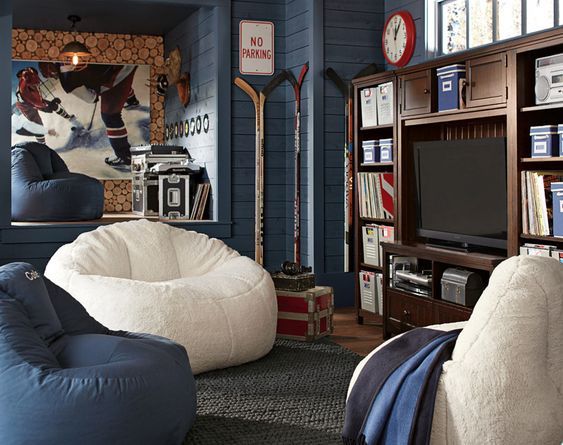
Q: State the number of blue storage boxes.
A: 6